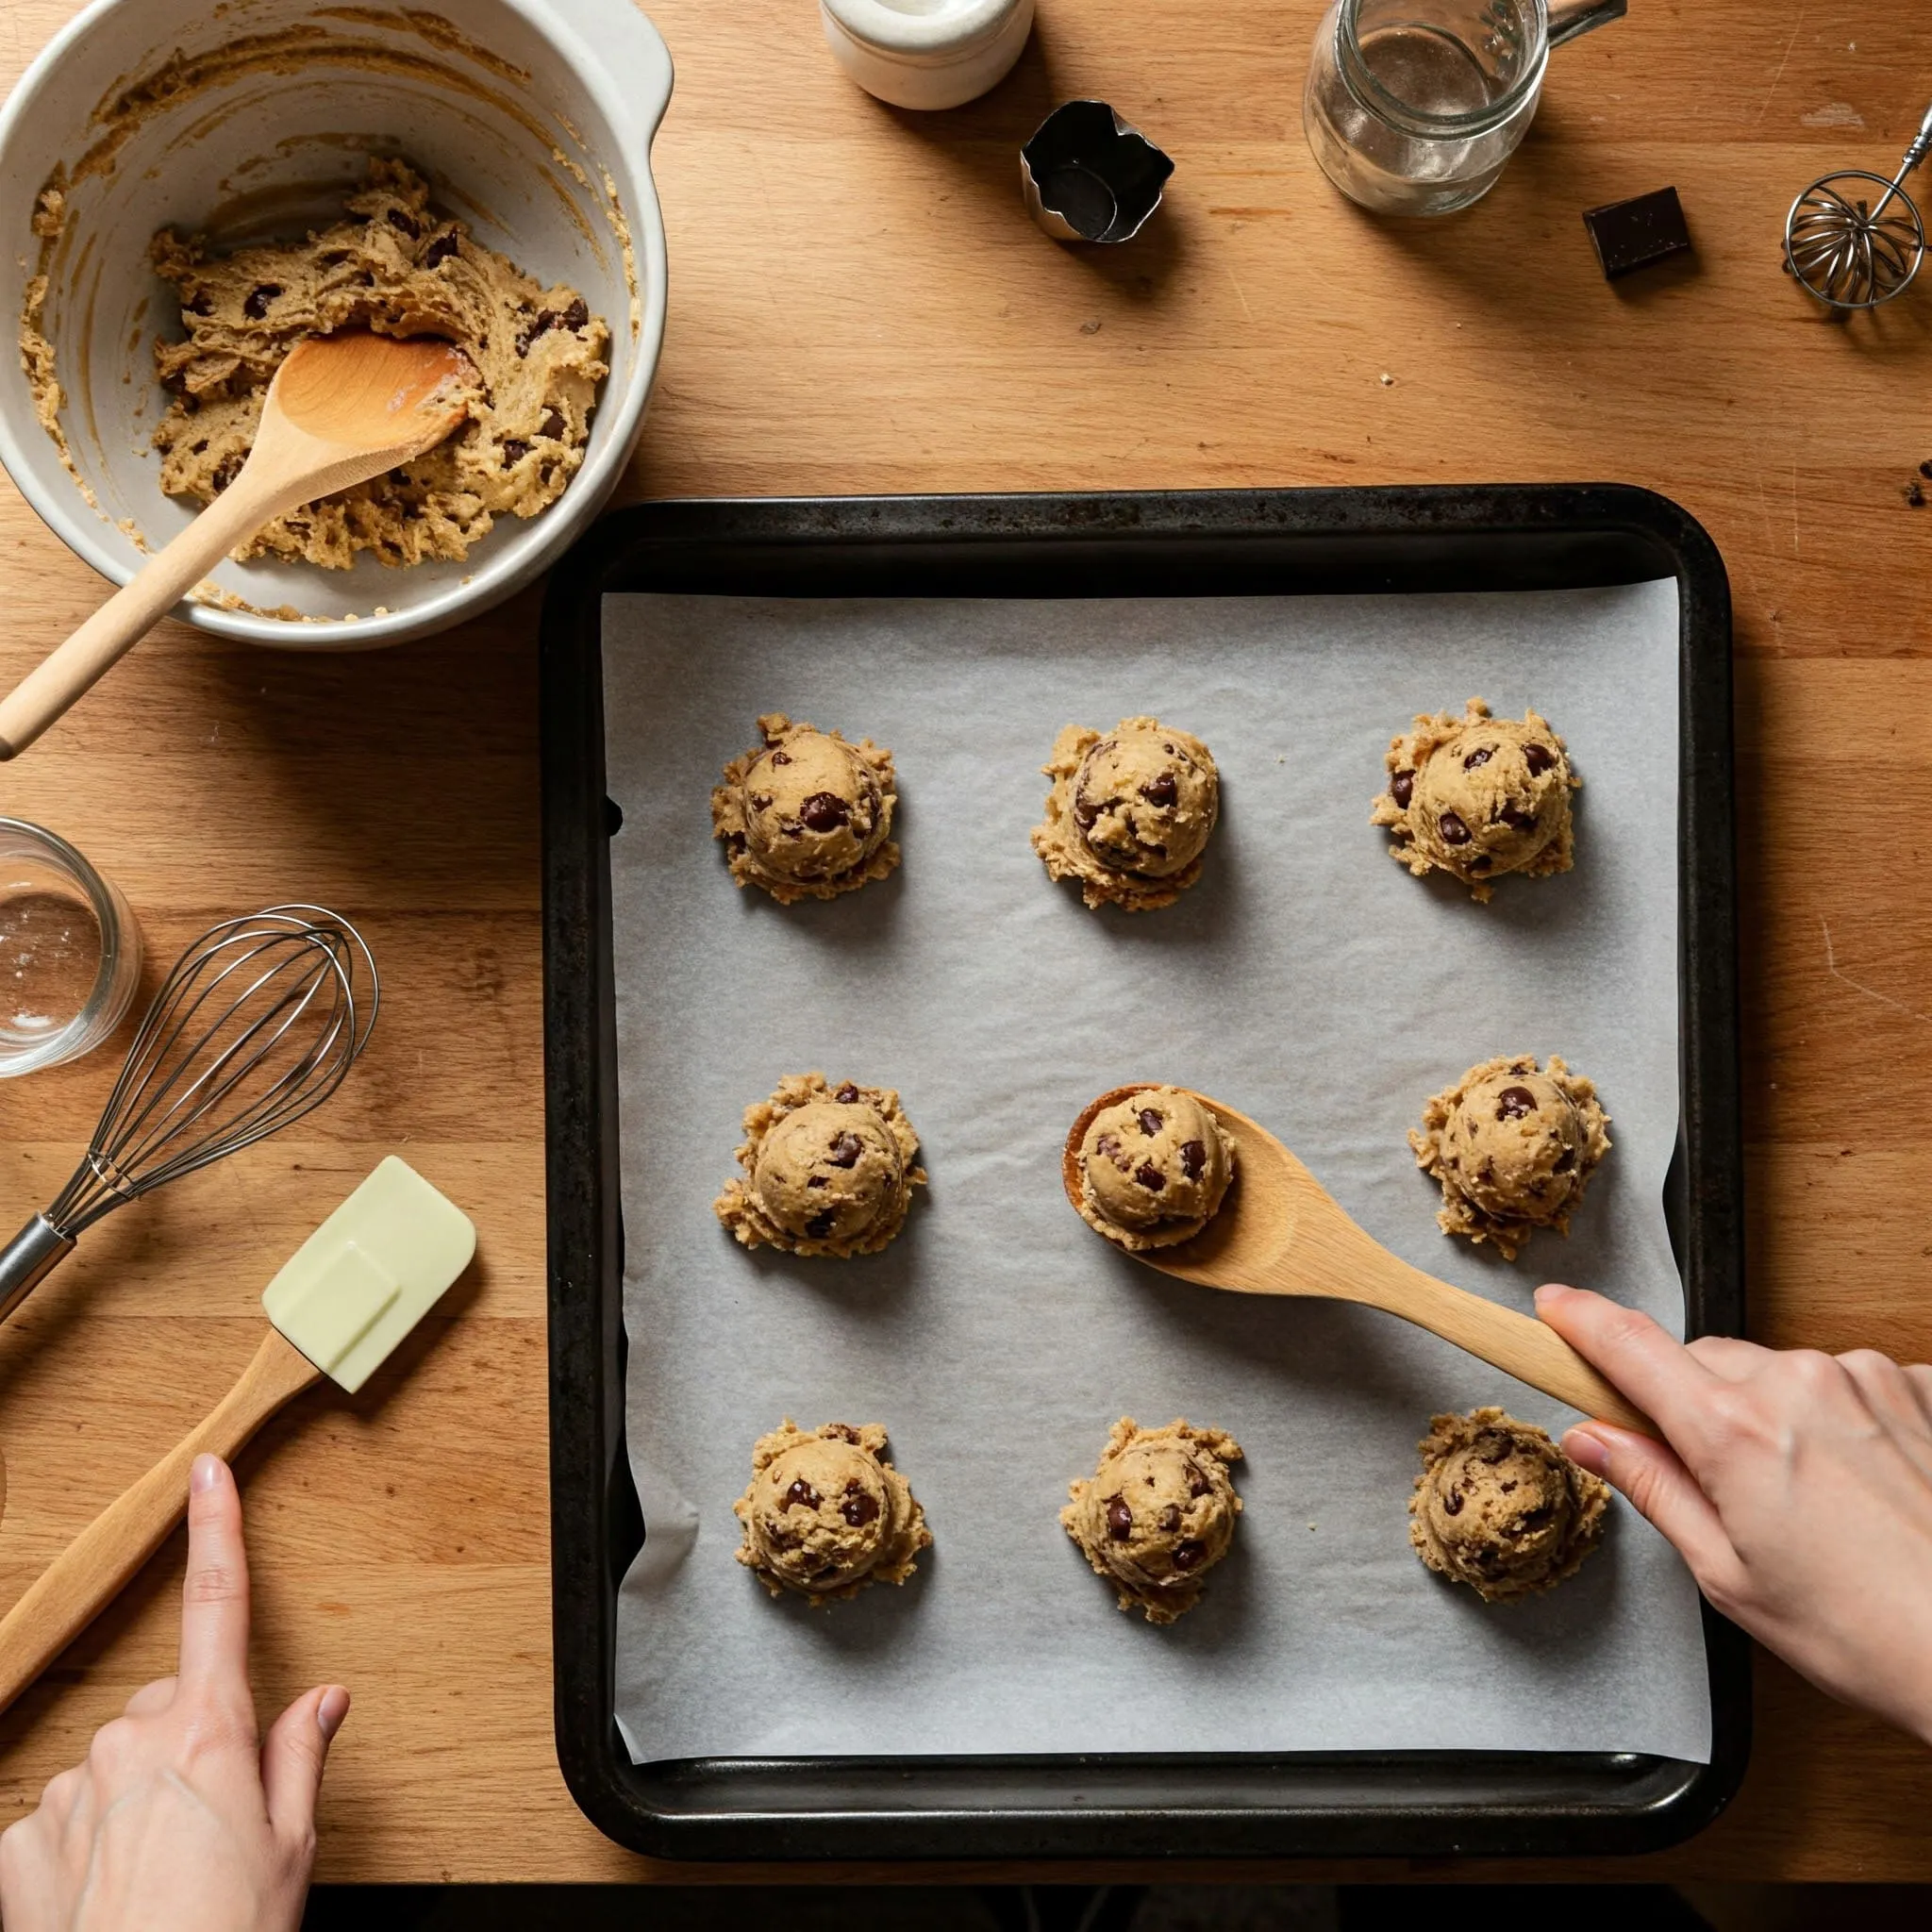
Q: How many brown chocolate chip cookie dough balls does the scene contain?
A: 9